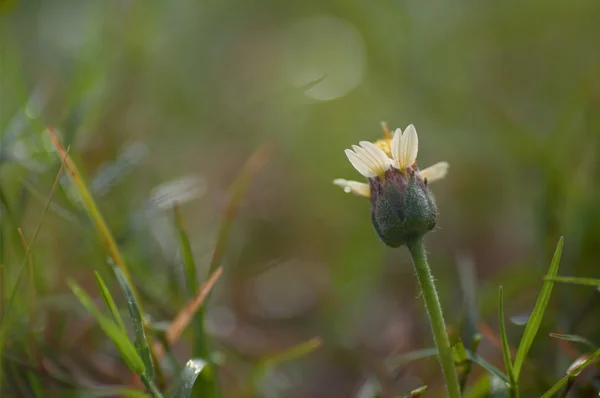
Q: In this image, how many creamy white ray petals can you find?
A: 4